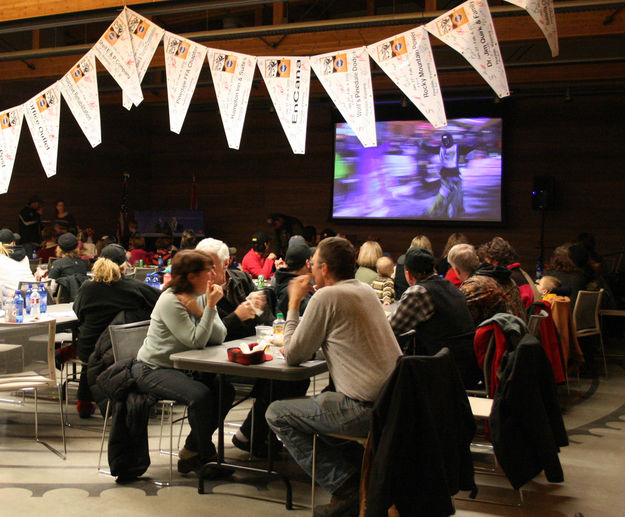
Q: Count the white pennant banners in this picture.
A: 12